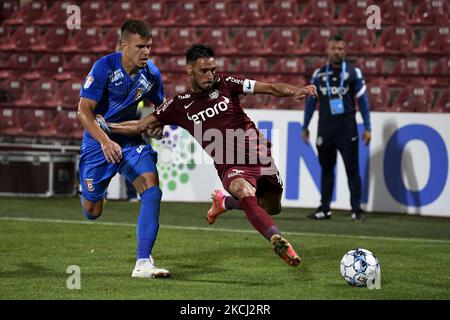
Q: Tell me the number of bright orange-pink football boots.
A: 2